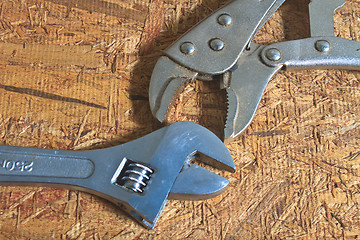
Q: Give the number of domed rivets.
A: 5